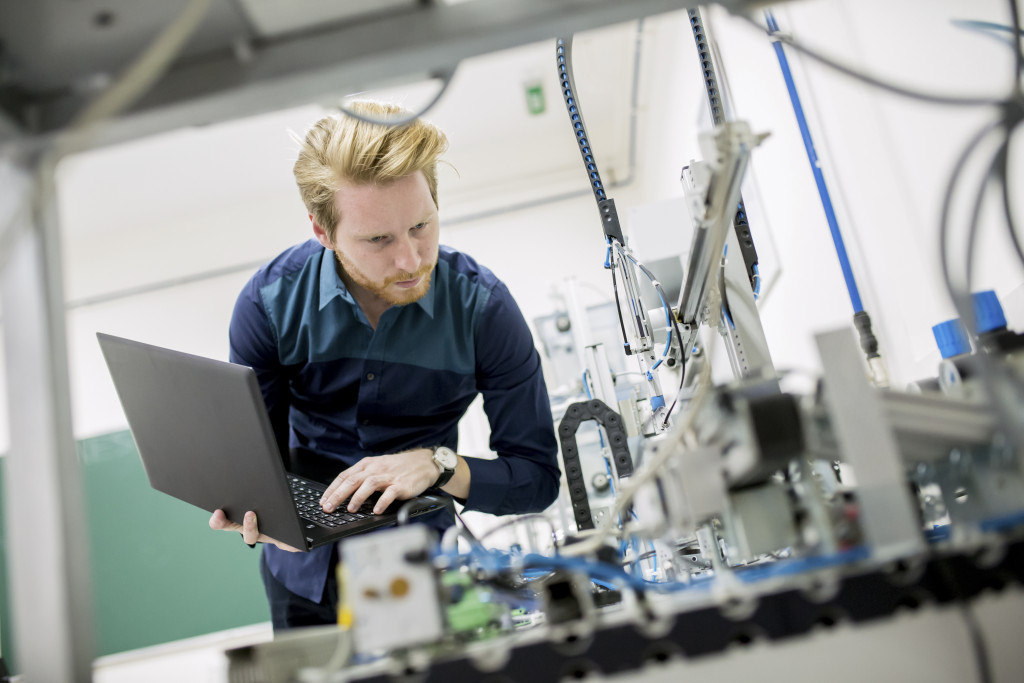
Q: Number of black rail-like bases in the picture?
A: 1